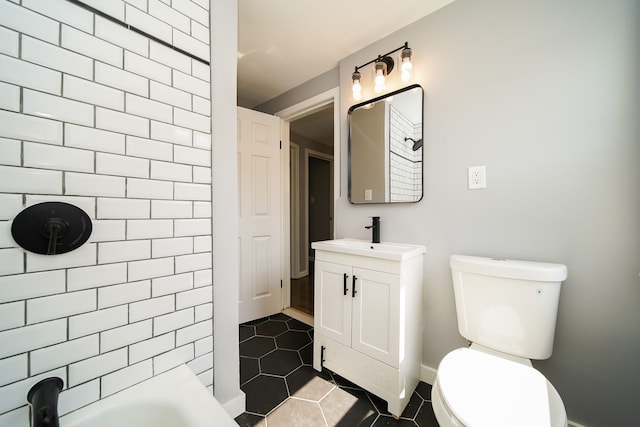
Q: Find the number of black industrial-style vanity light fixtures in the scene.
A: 1